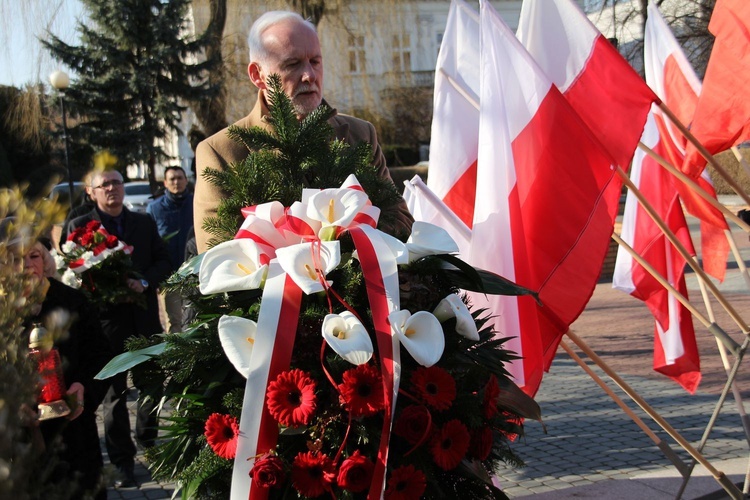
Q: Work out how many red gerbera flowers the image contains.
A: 8